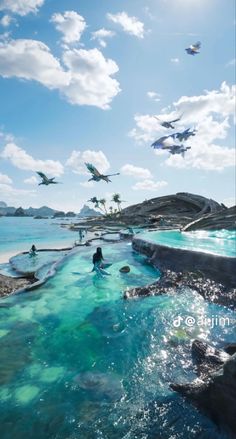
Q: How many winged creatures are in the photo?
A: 6